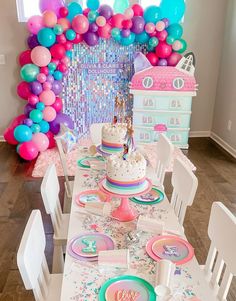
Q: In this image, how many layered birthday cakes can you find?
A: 2